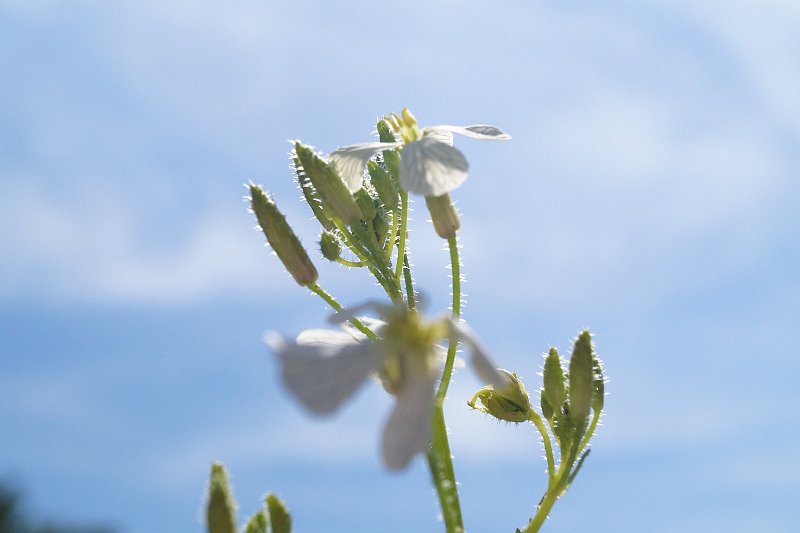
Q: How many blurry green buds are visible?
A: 3